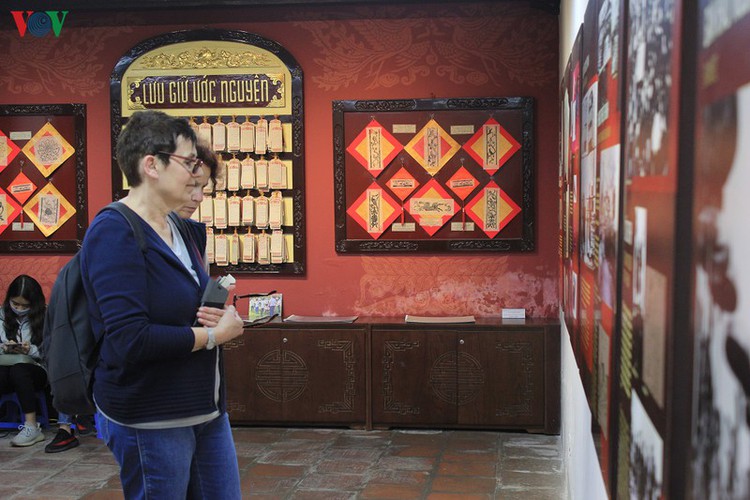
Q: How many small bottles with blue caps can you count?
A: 0